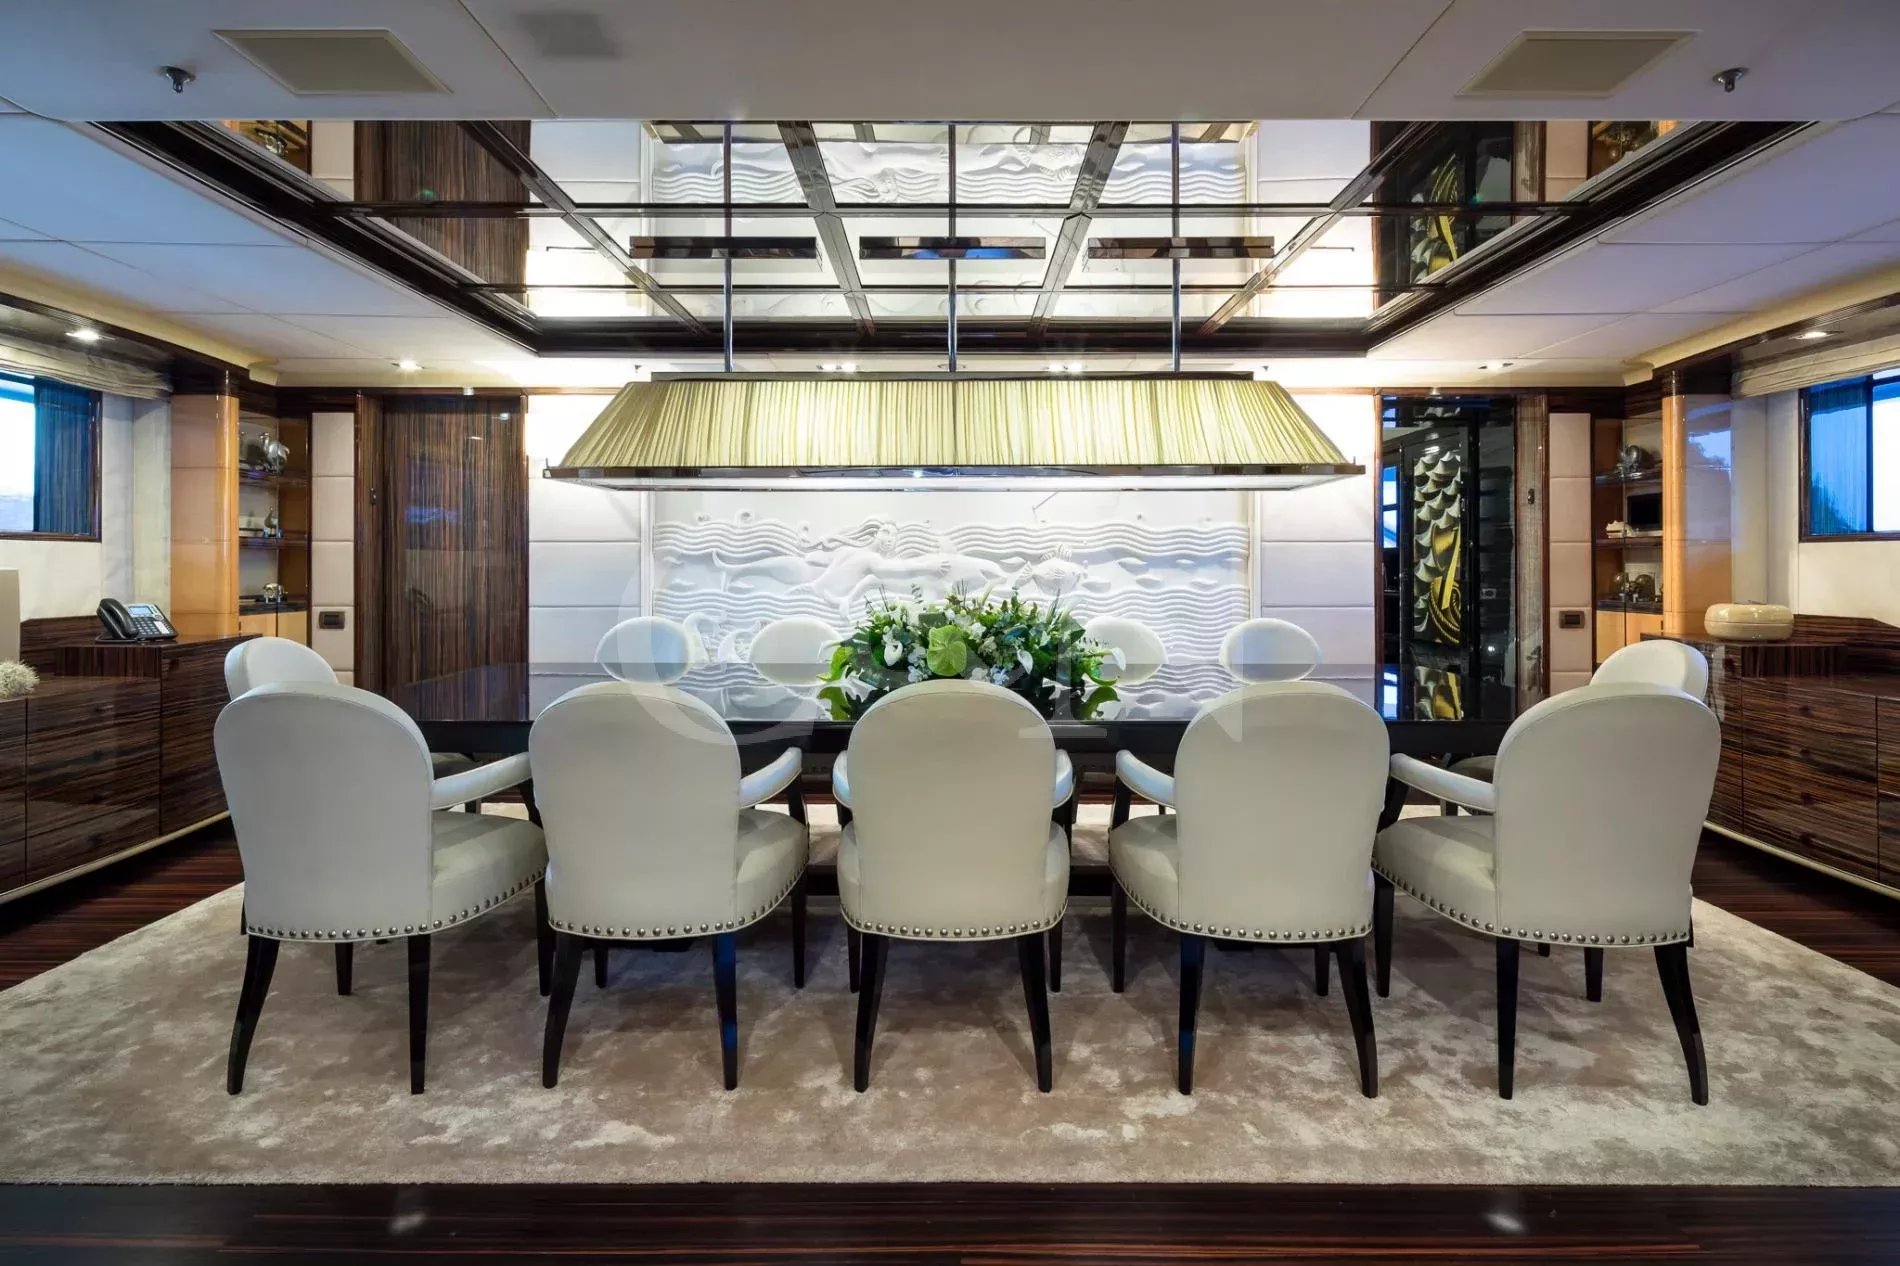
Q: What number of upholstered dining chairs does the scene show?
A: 11